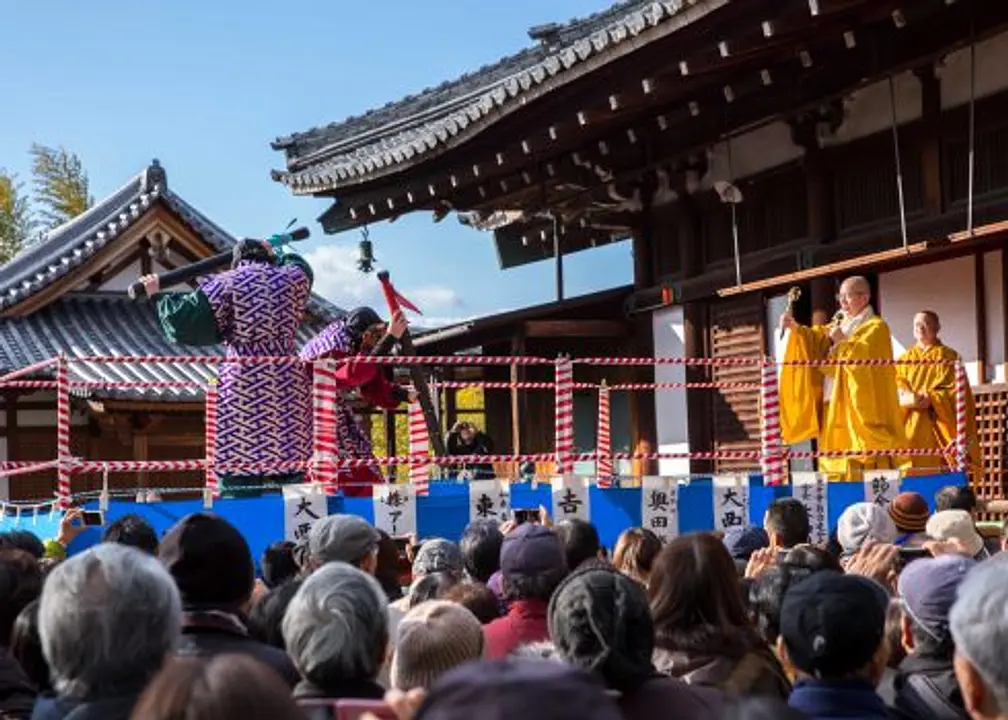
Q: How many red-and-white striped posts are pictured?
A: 8